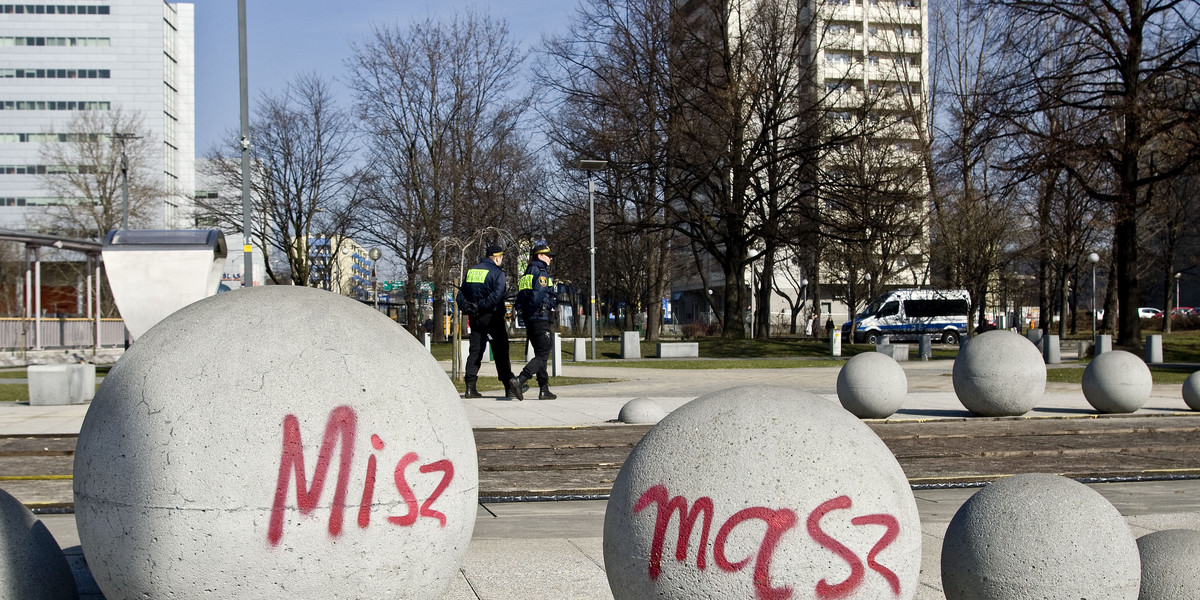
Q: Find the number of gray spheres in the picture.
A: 10